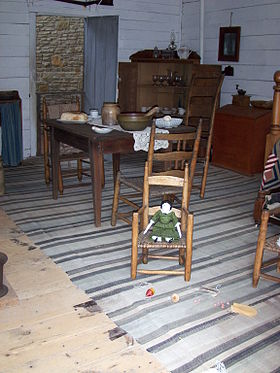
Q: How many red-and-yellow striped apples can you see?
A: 0